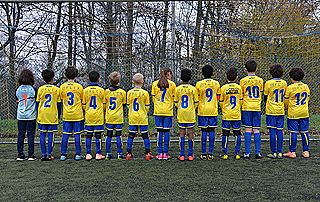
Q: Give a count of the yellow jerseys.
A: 12